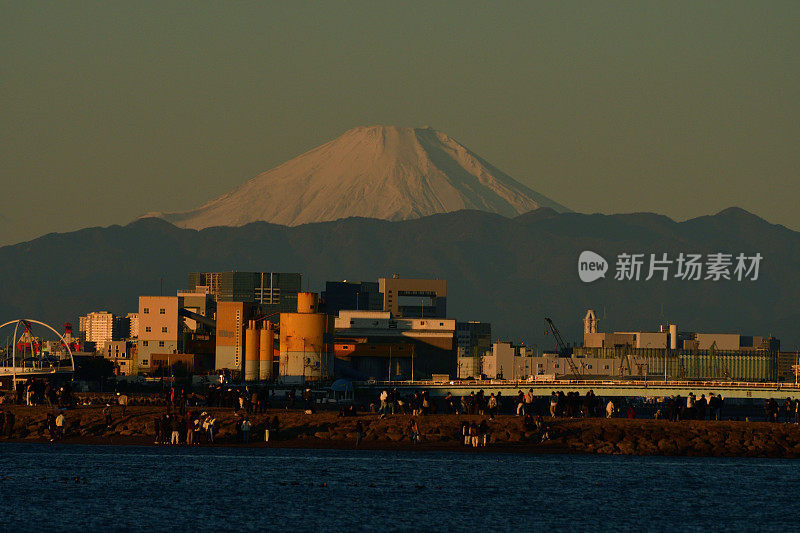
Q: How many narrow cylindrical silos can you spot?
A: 2